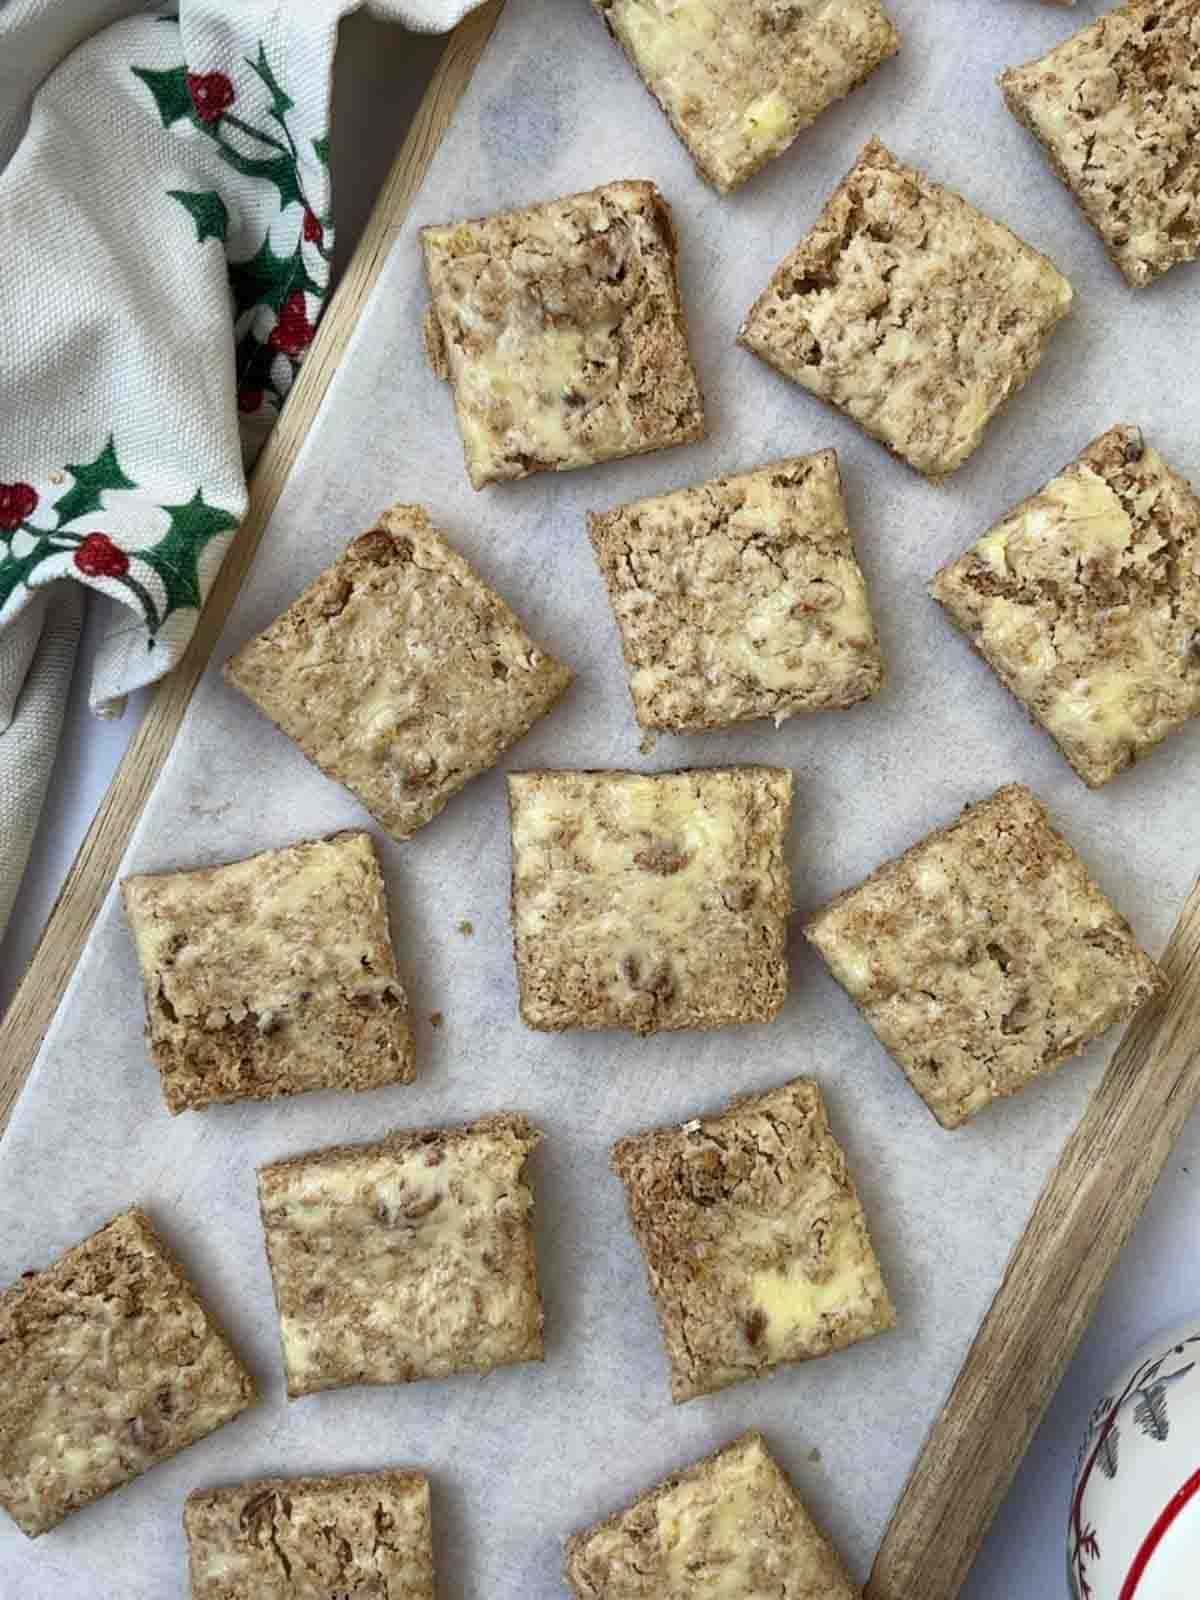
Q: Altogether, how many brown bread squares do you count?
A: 15